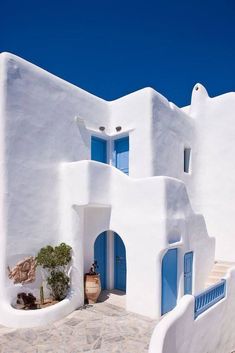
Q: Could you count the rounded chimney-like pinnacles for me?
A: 1